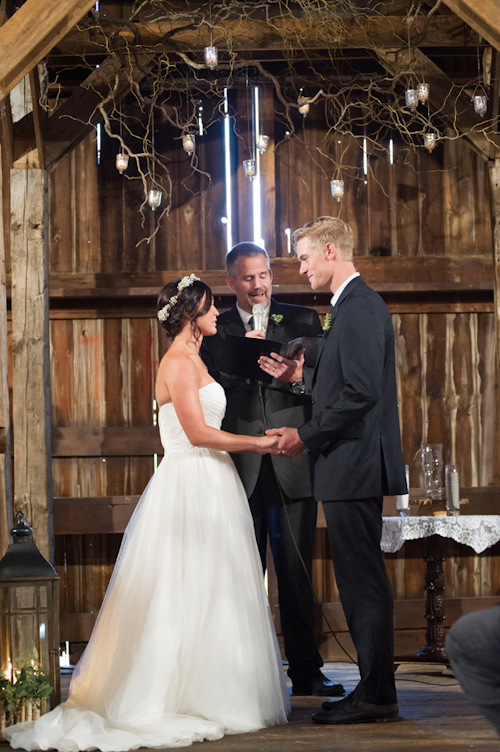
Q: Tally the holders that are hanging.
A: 12